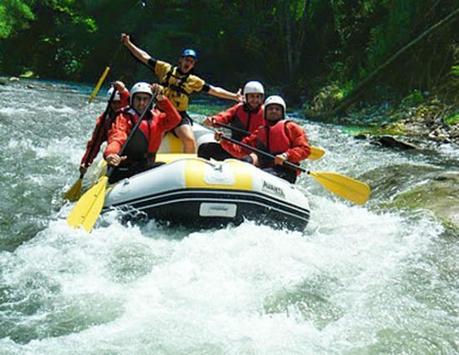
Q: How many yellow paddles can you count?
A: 5